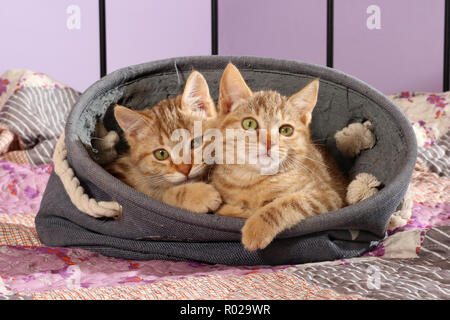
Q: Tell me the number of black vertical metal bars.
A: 4